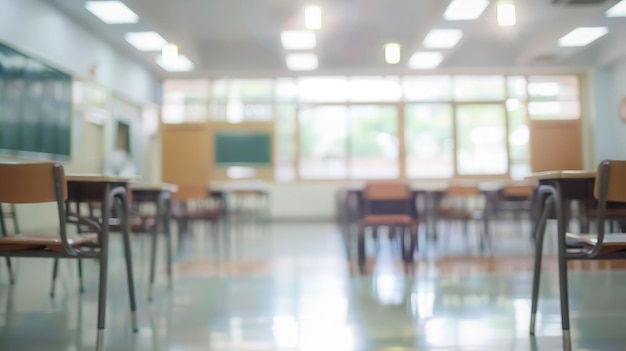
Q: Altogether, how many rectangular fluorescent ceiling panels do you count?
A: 10